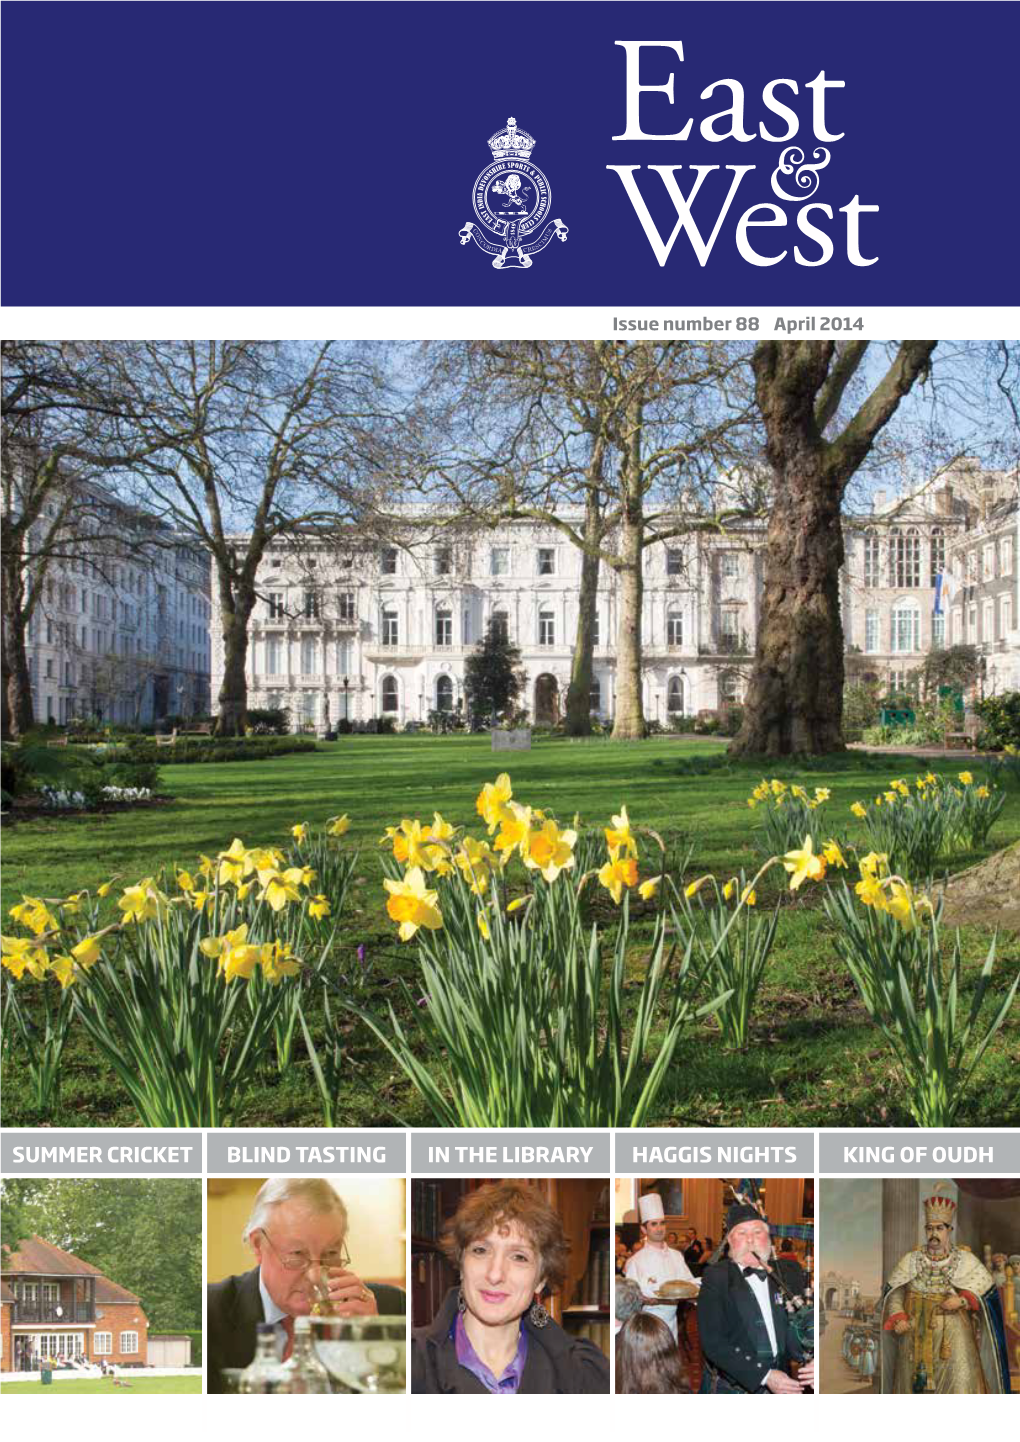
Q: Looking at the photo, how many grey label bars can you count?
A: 5